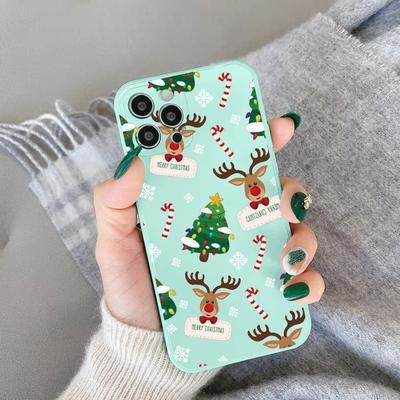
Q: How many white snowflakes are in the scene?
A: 15